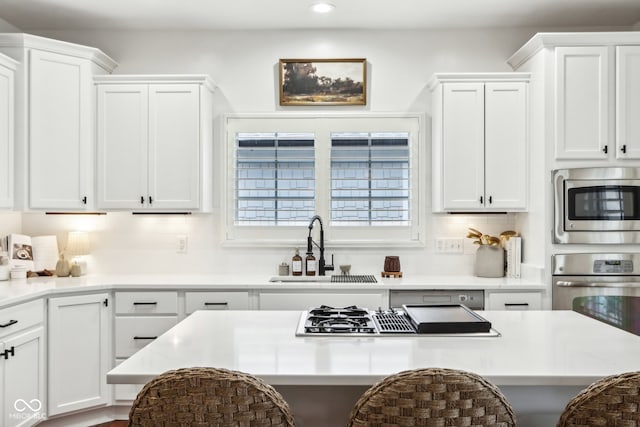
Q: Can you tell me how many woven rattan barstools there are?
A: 3